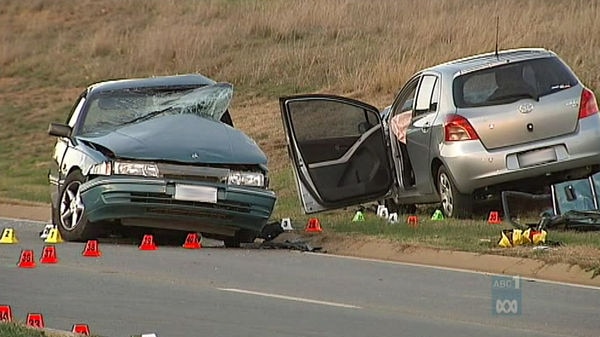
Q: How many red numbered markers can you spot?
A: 11